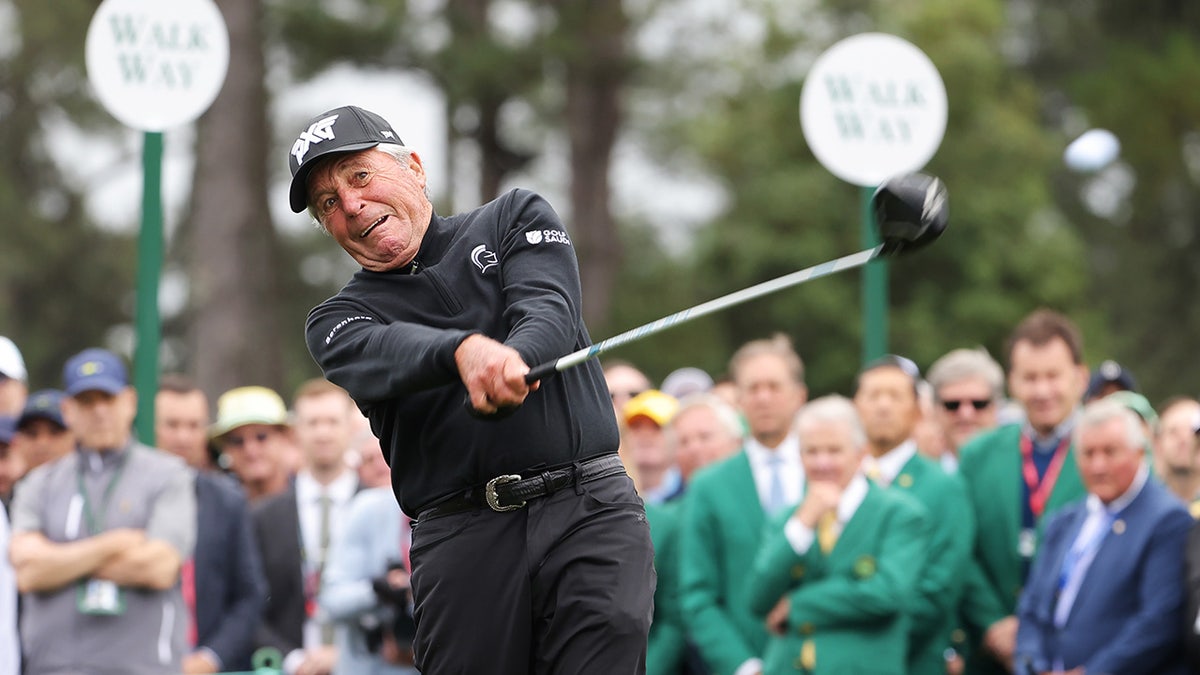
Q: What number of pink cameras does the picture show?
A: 0